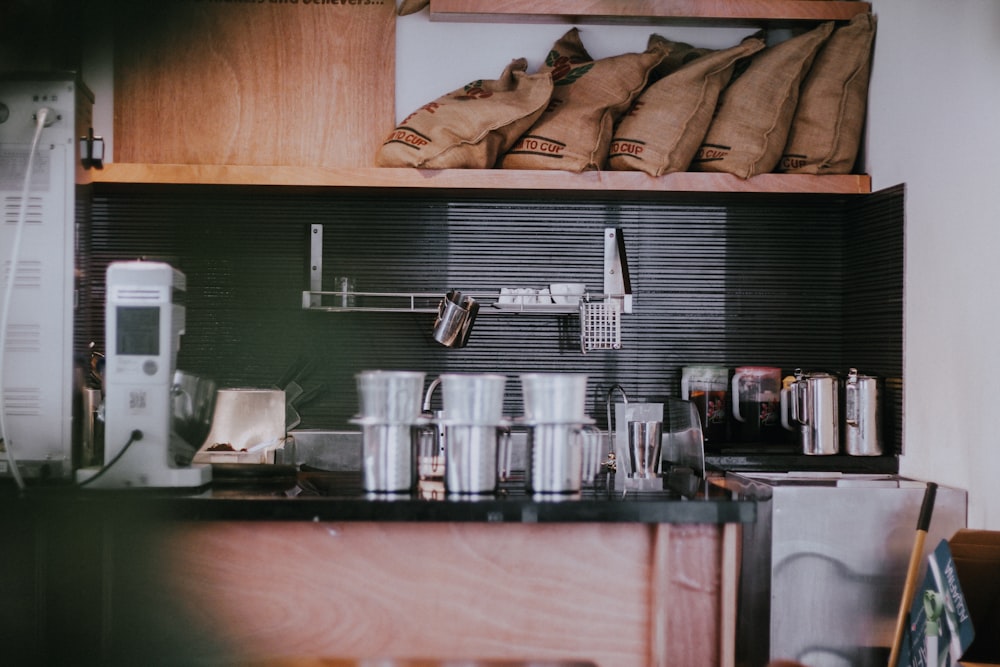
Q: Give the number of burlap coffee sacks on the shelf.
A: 5